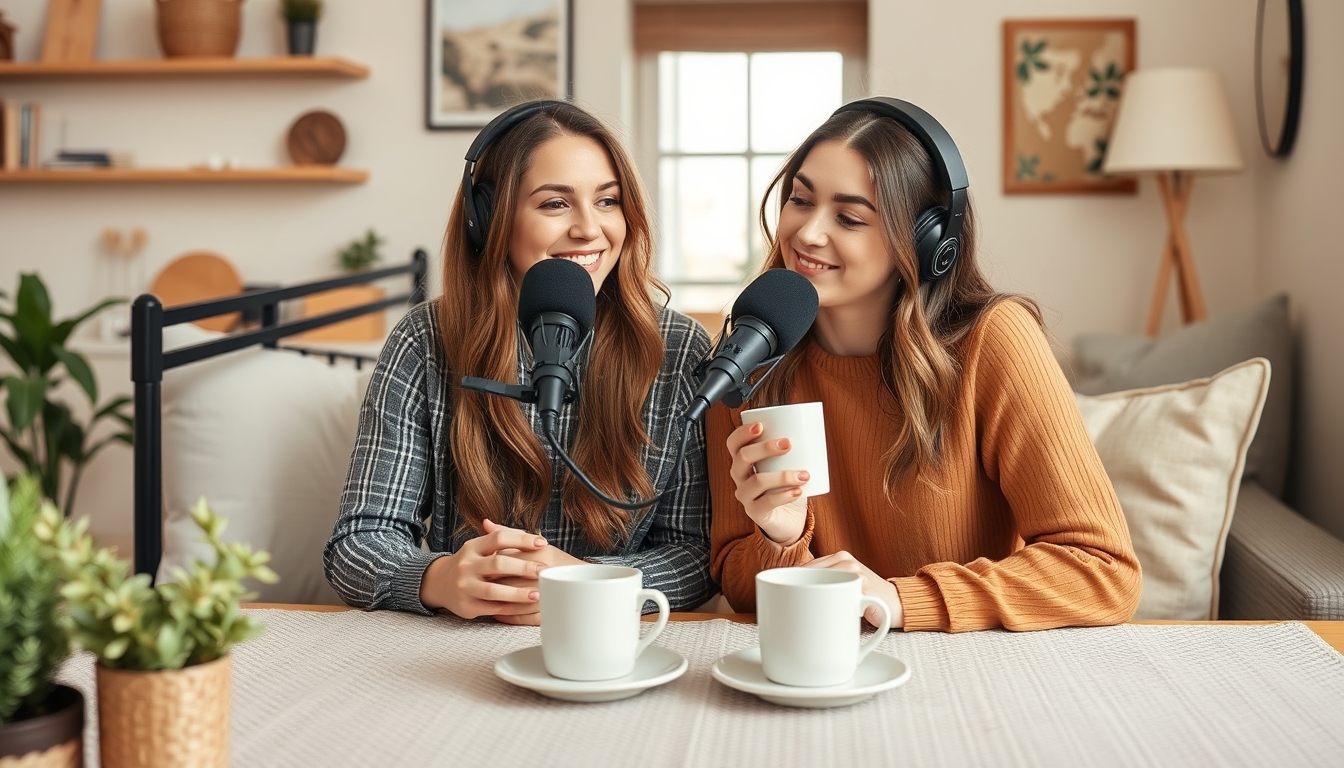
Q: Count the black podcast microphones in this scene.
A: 2